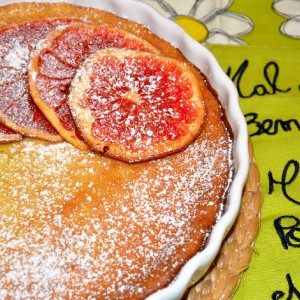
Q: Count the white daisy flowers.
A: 2